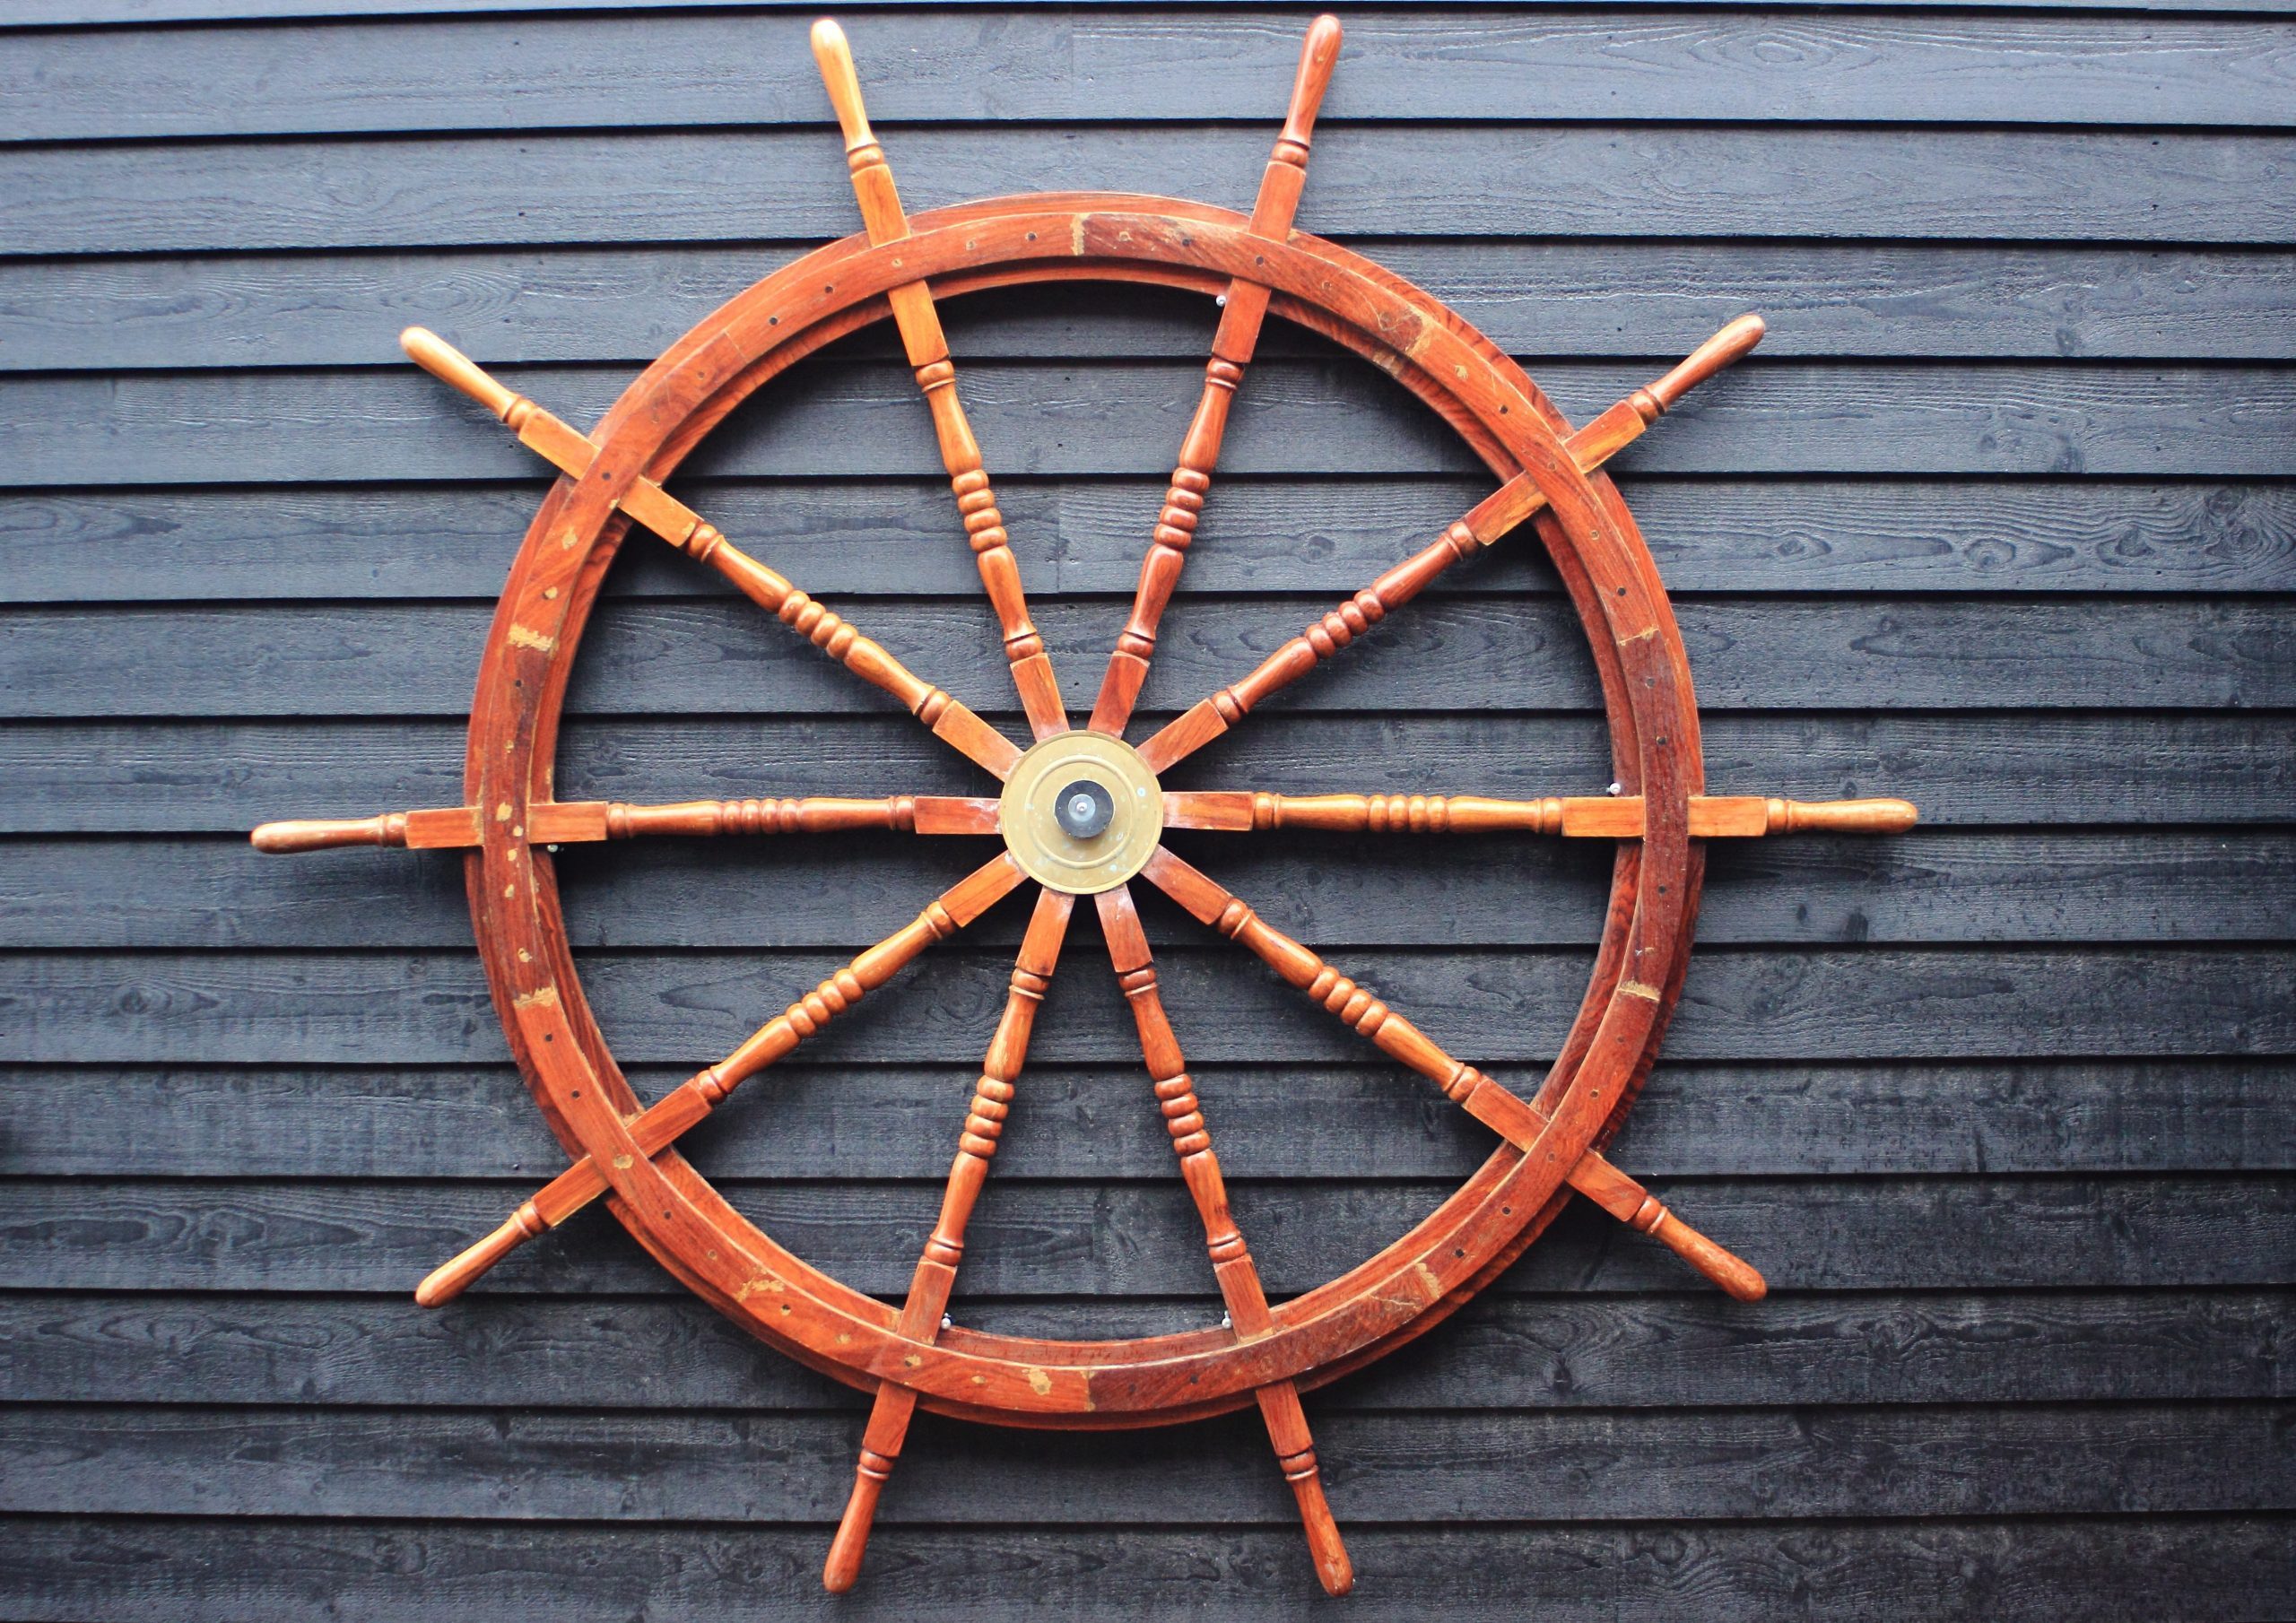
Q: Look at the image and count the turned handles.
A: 10